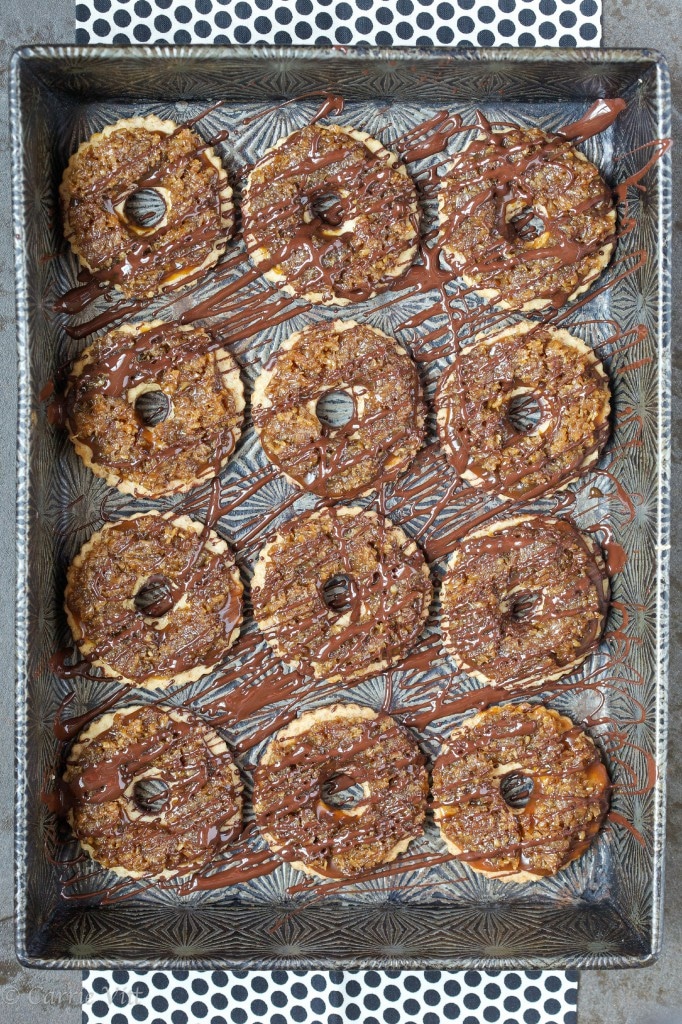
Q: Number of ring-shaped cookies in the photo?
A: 12